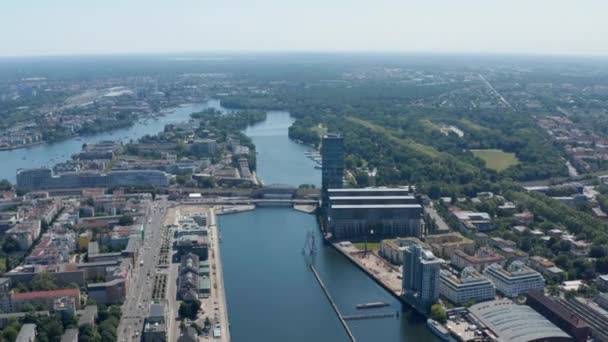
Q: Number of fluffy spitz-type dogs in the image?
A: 0